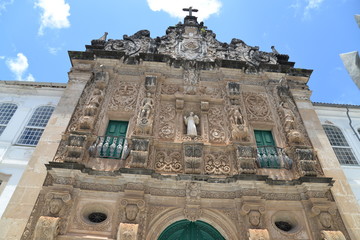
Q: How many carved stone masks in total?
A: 4